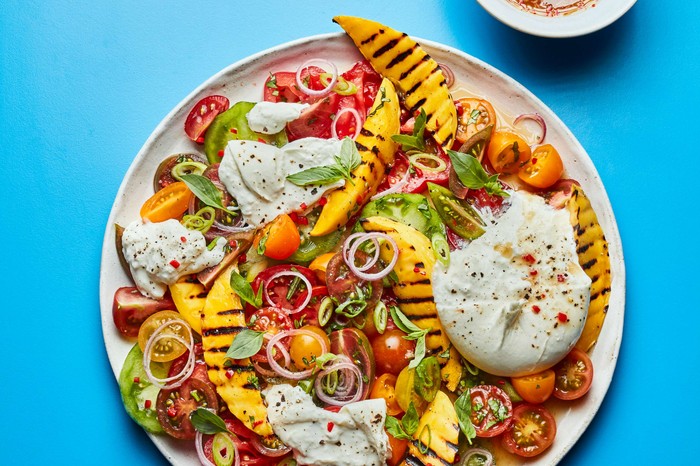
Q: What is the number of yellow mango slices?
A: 7